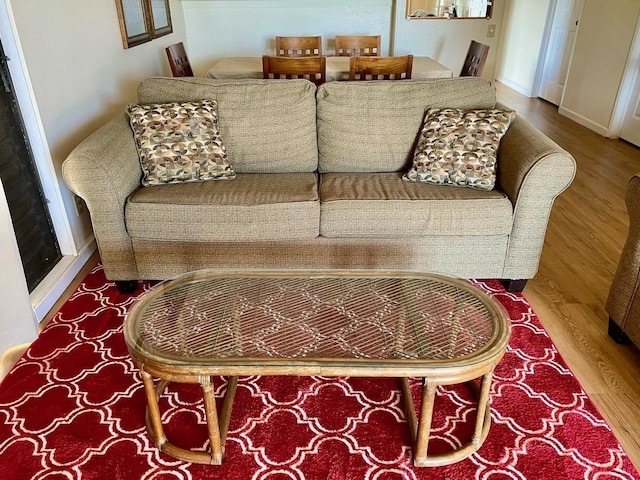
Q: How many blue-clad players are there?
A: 0